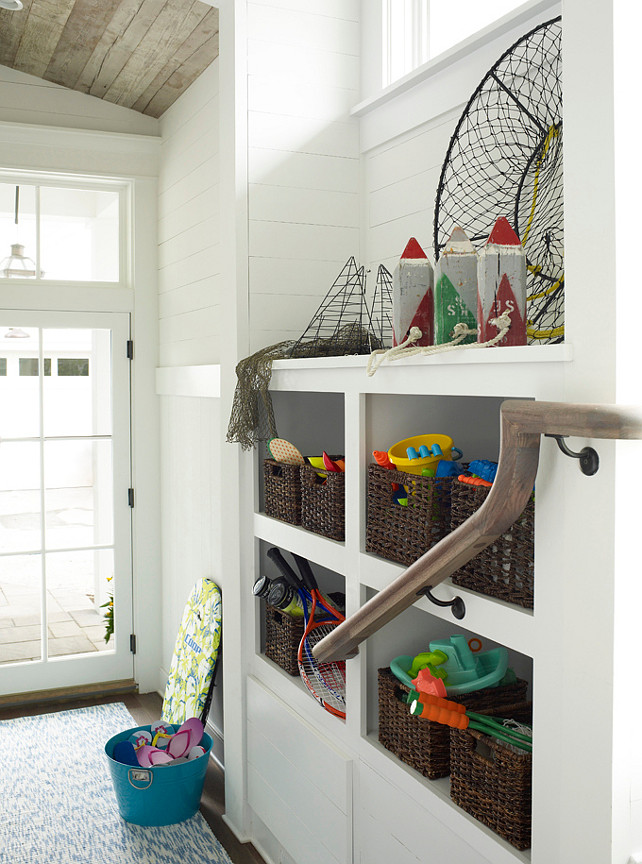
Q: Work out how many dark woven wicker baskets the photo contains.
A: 7